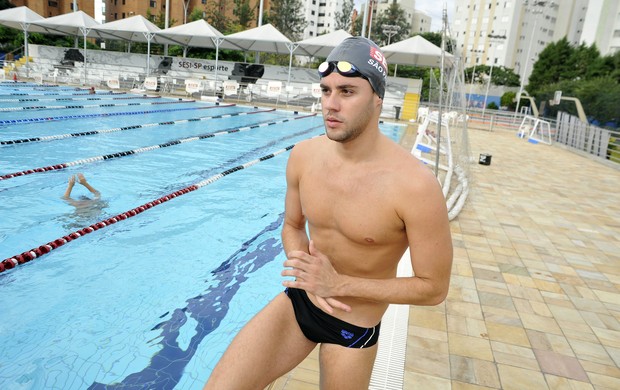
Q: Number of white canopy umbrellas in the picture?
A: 7